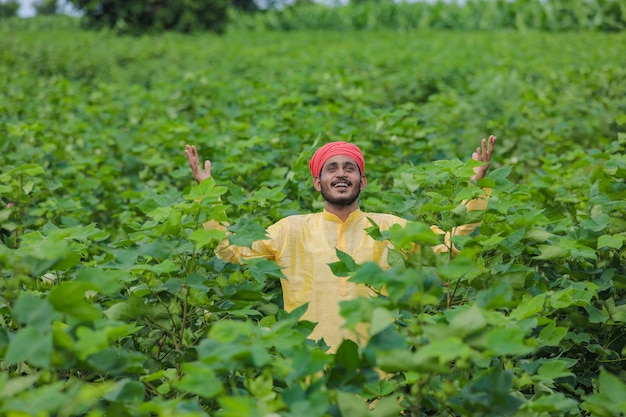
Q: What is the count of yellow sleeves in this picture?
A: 2